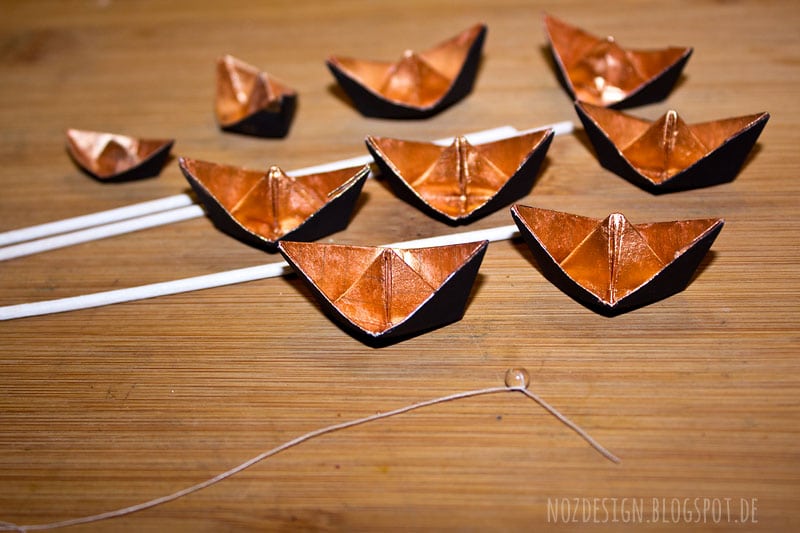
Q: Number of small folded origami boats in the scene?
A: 9